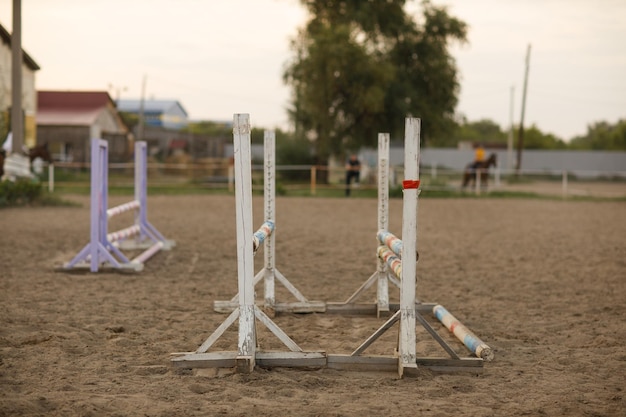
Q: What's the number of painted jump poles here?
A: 7